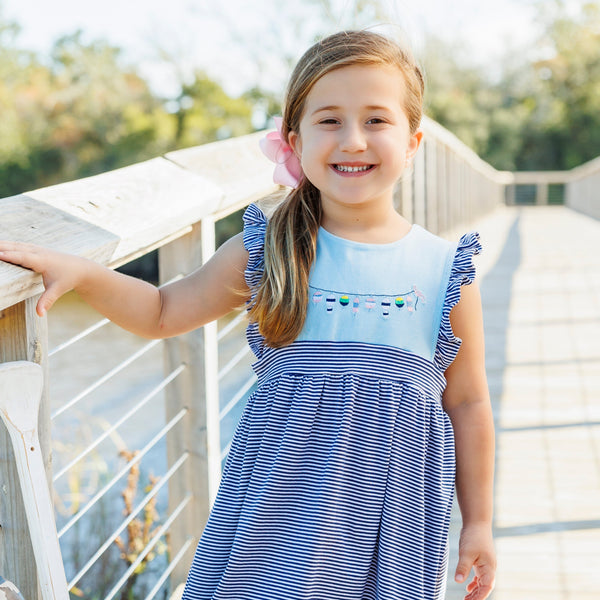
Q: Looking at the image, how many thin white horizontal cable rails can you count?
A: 7